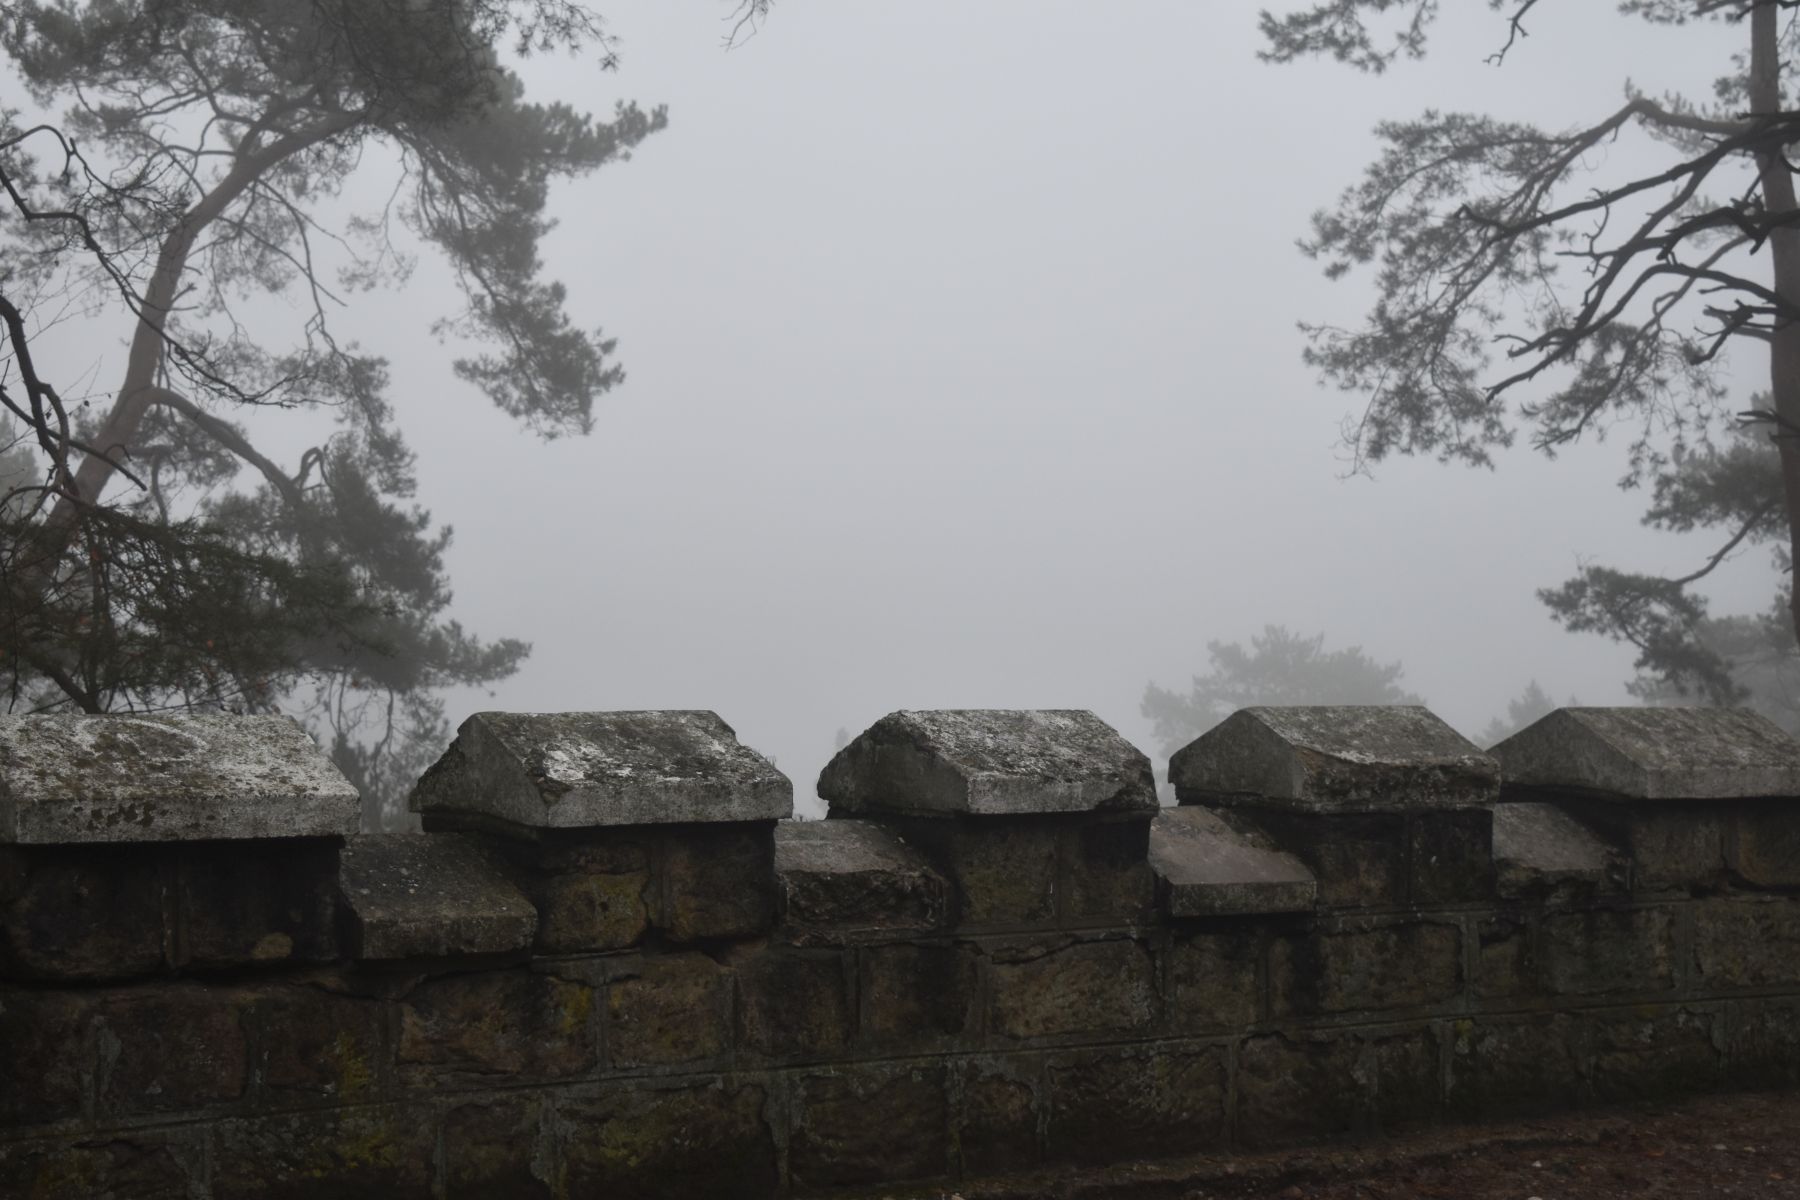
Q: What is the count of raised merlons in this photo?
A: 5